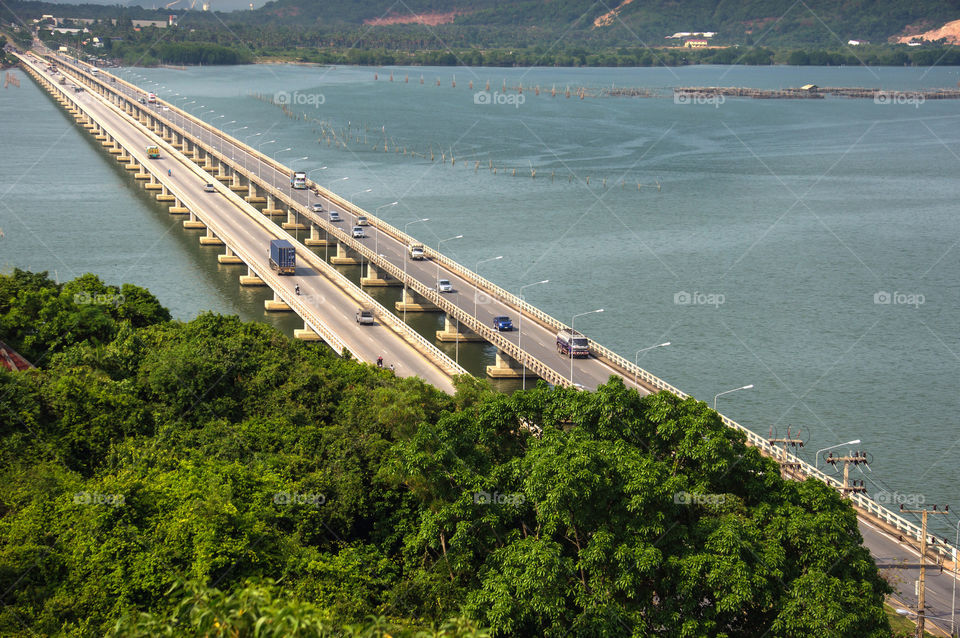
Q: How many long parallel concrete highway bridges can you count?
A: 2